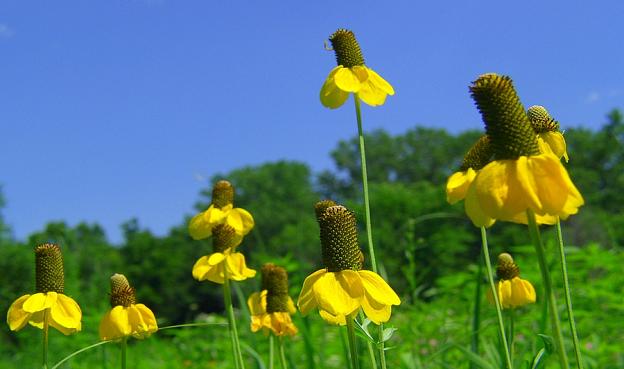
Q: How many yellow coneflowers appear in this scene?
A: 12